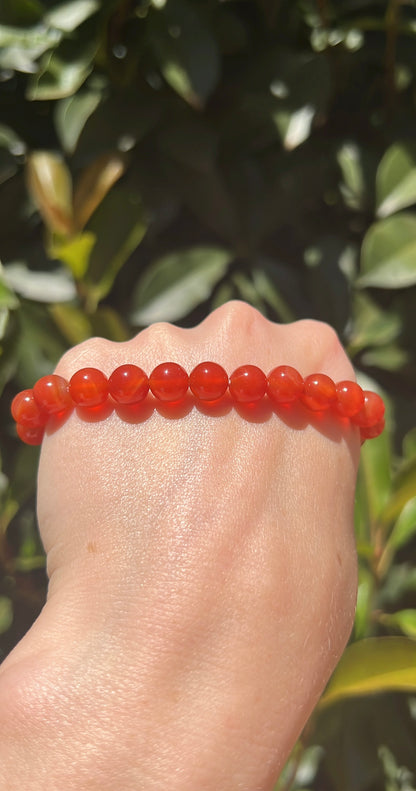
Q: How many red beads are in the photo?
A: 13